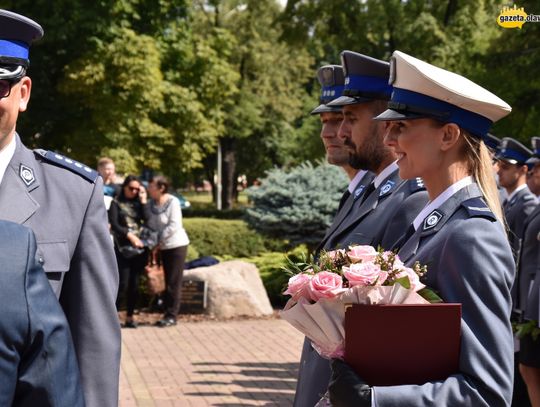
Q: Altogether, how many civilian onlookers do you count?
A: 3